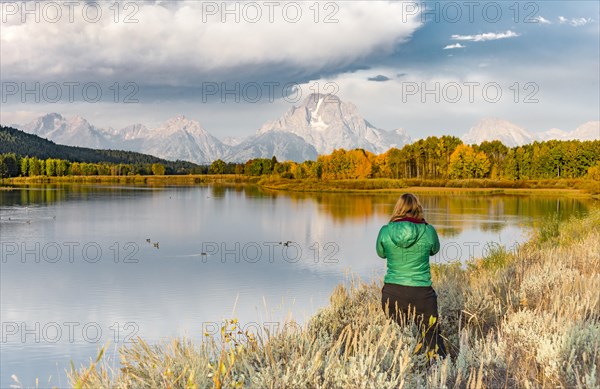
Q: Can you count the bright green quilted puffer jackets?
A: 1